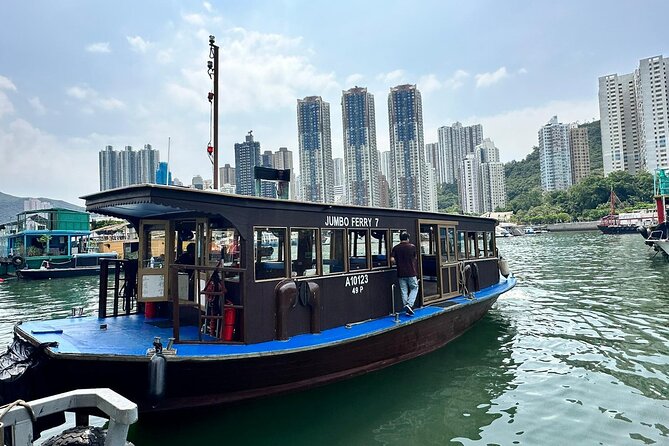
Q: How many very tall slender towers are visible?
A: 3